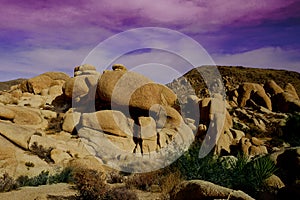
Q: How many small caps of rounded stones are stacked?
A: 2